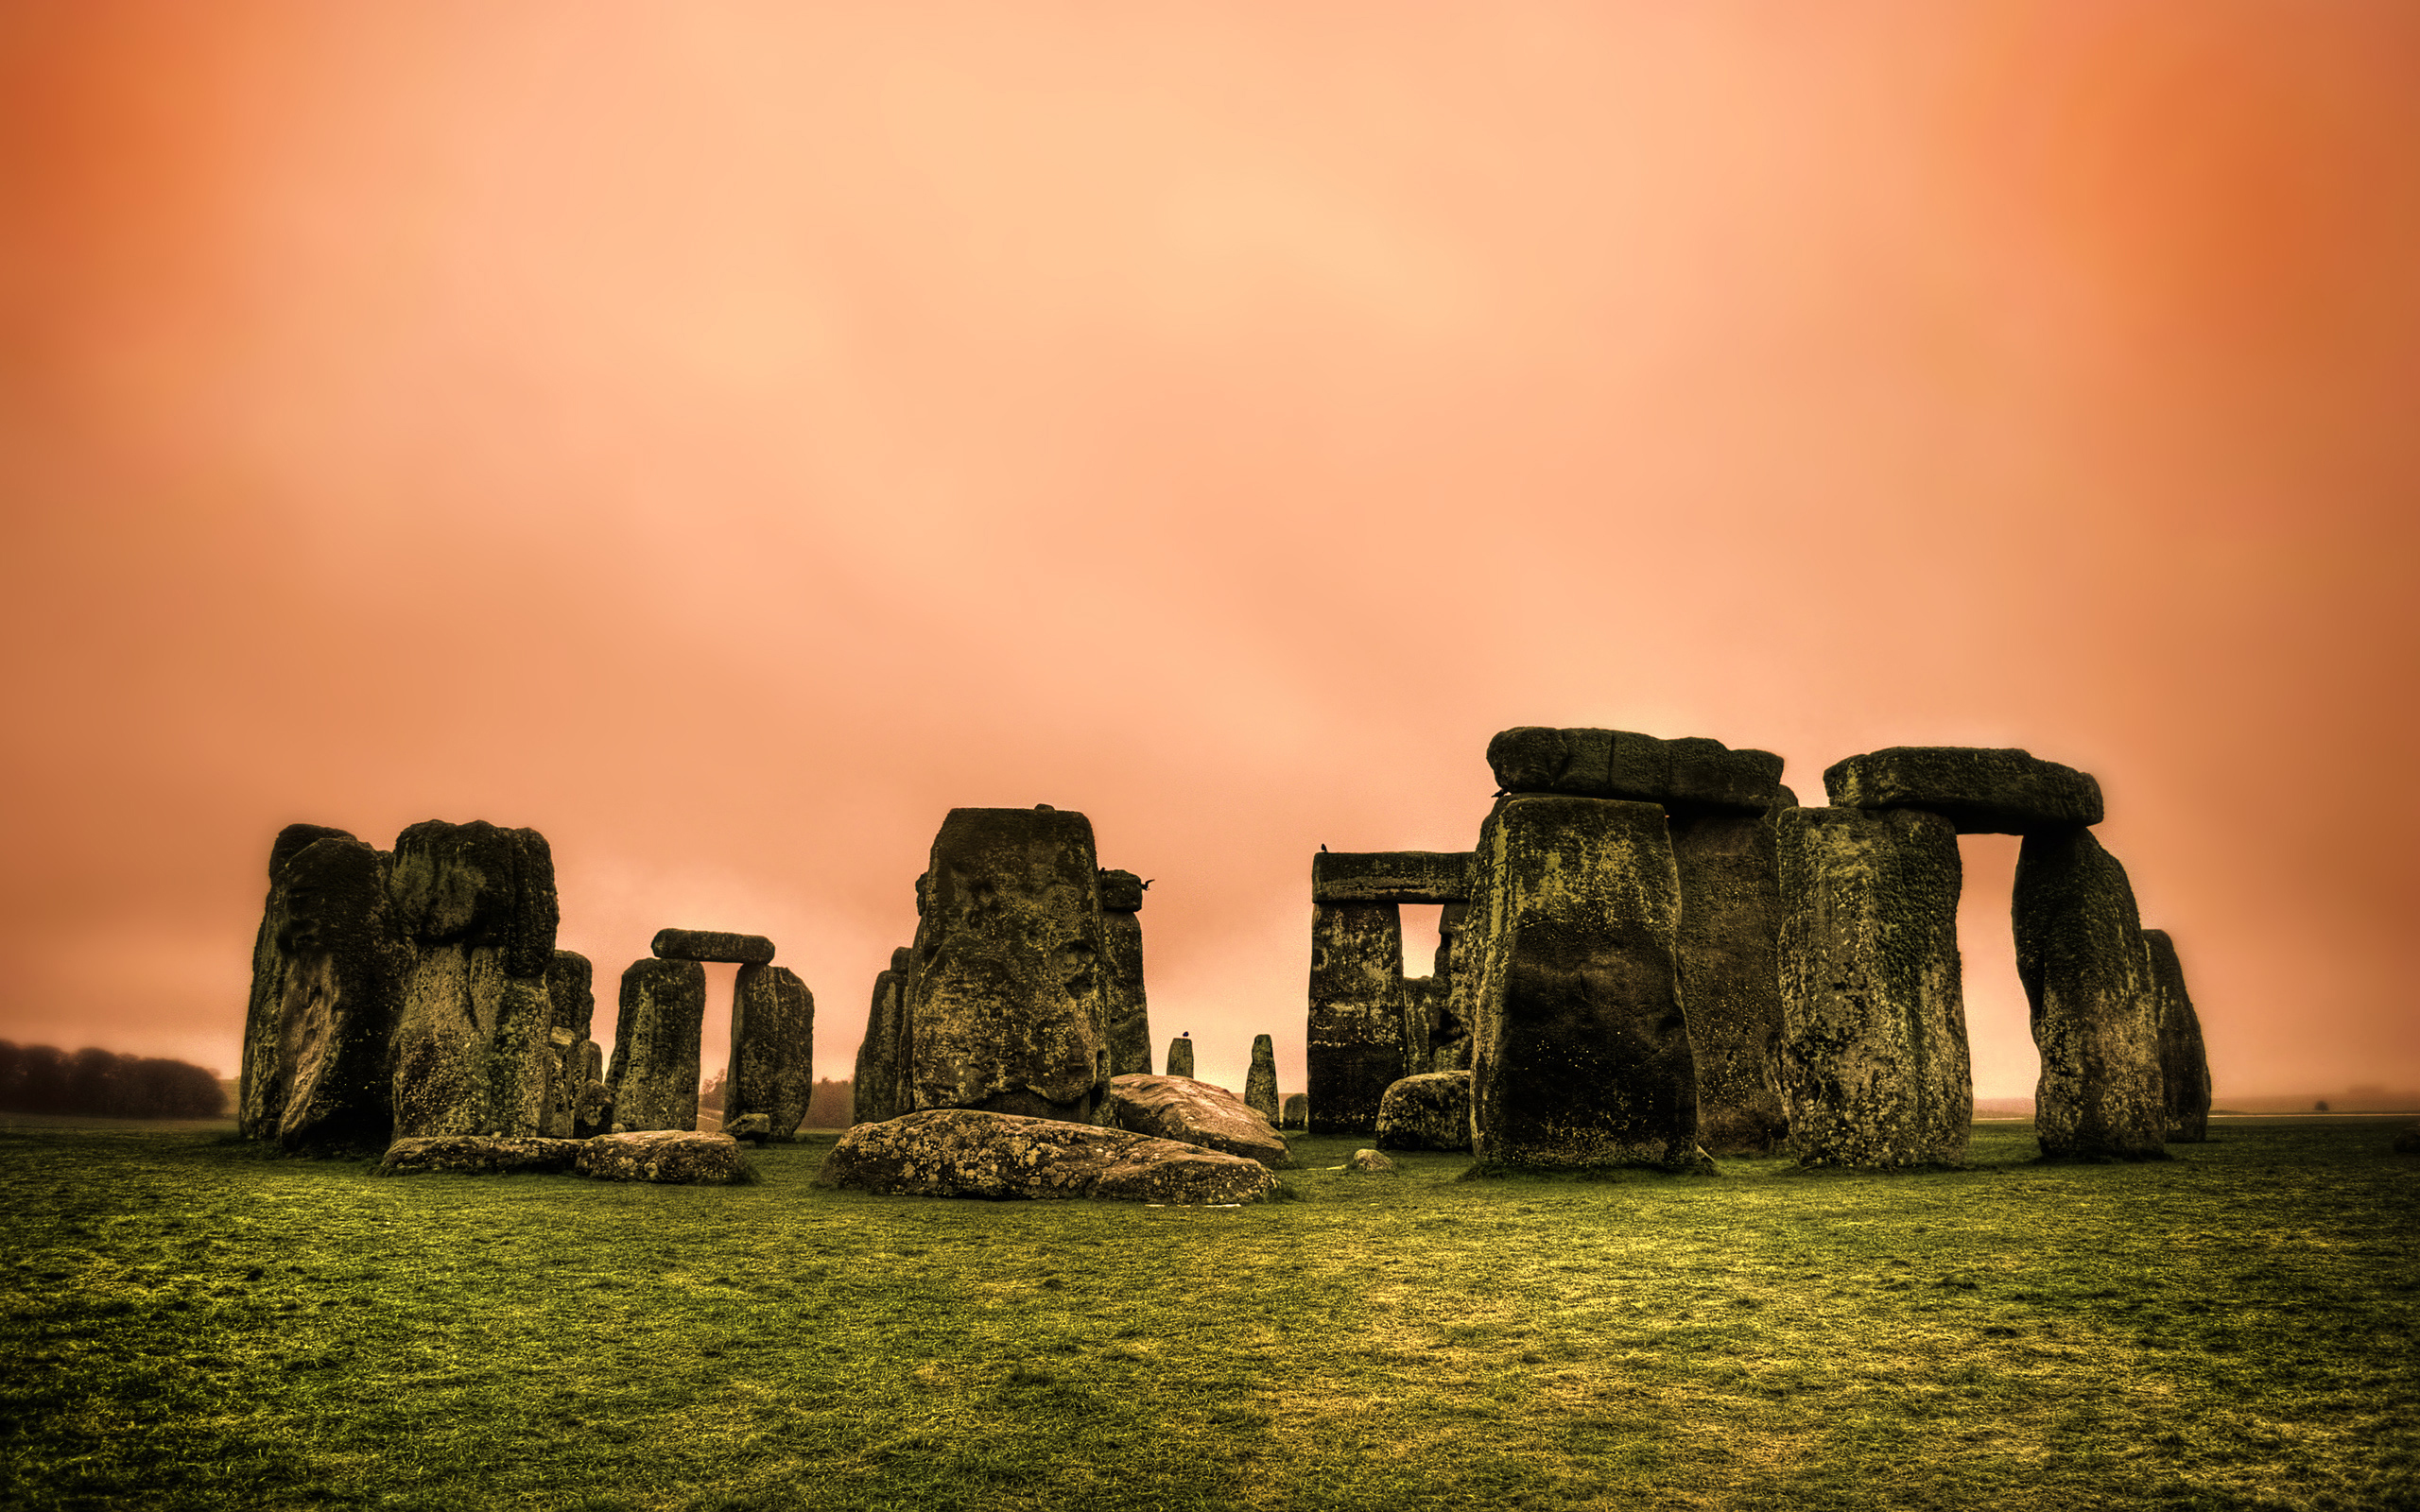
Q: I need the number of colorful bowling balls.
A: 0